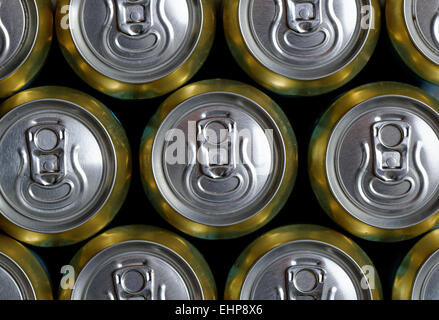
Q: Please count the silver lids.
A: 11